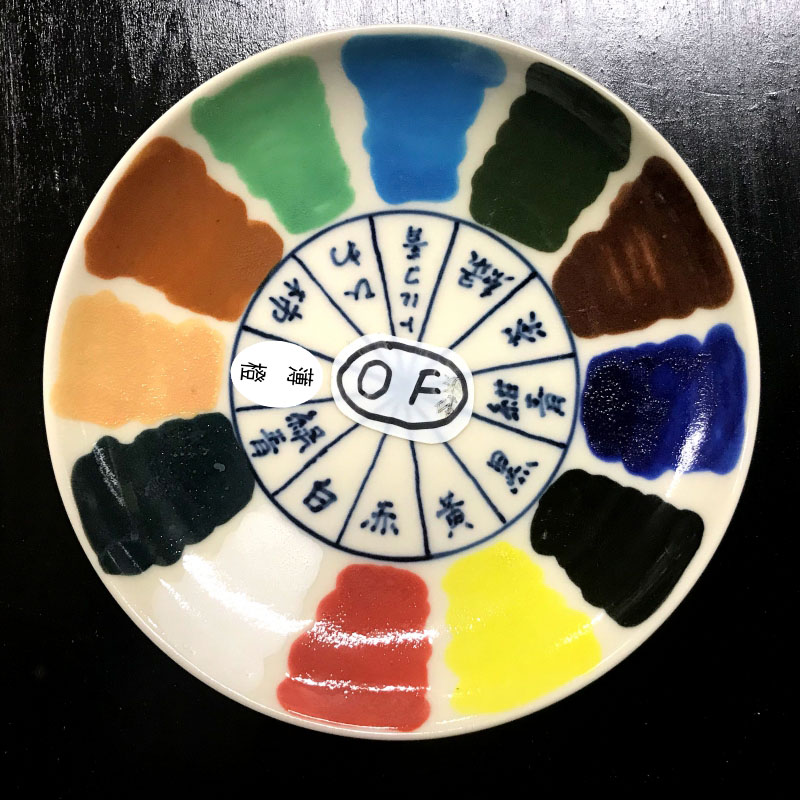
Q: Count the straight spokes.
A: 12